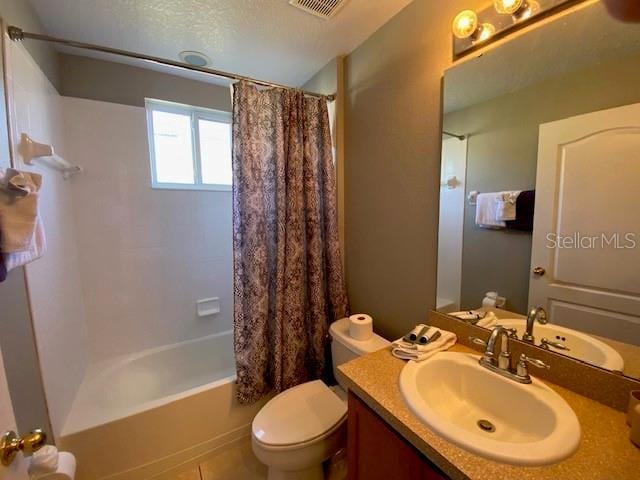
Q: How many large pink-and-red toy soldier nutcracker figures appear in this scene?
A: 0